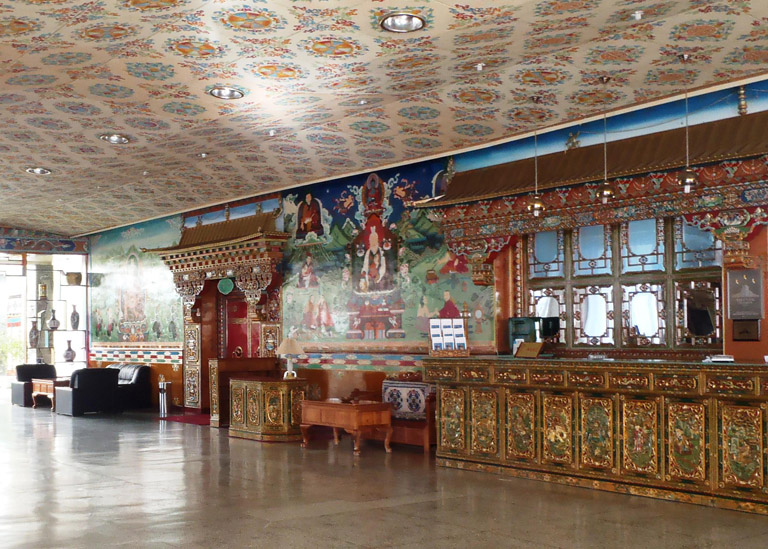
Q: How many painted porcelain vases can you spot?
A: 4